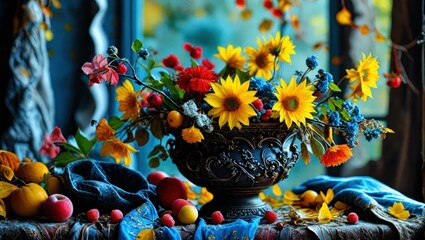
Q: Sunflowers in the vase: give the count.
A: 6